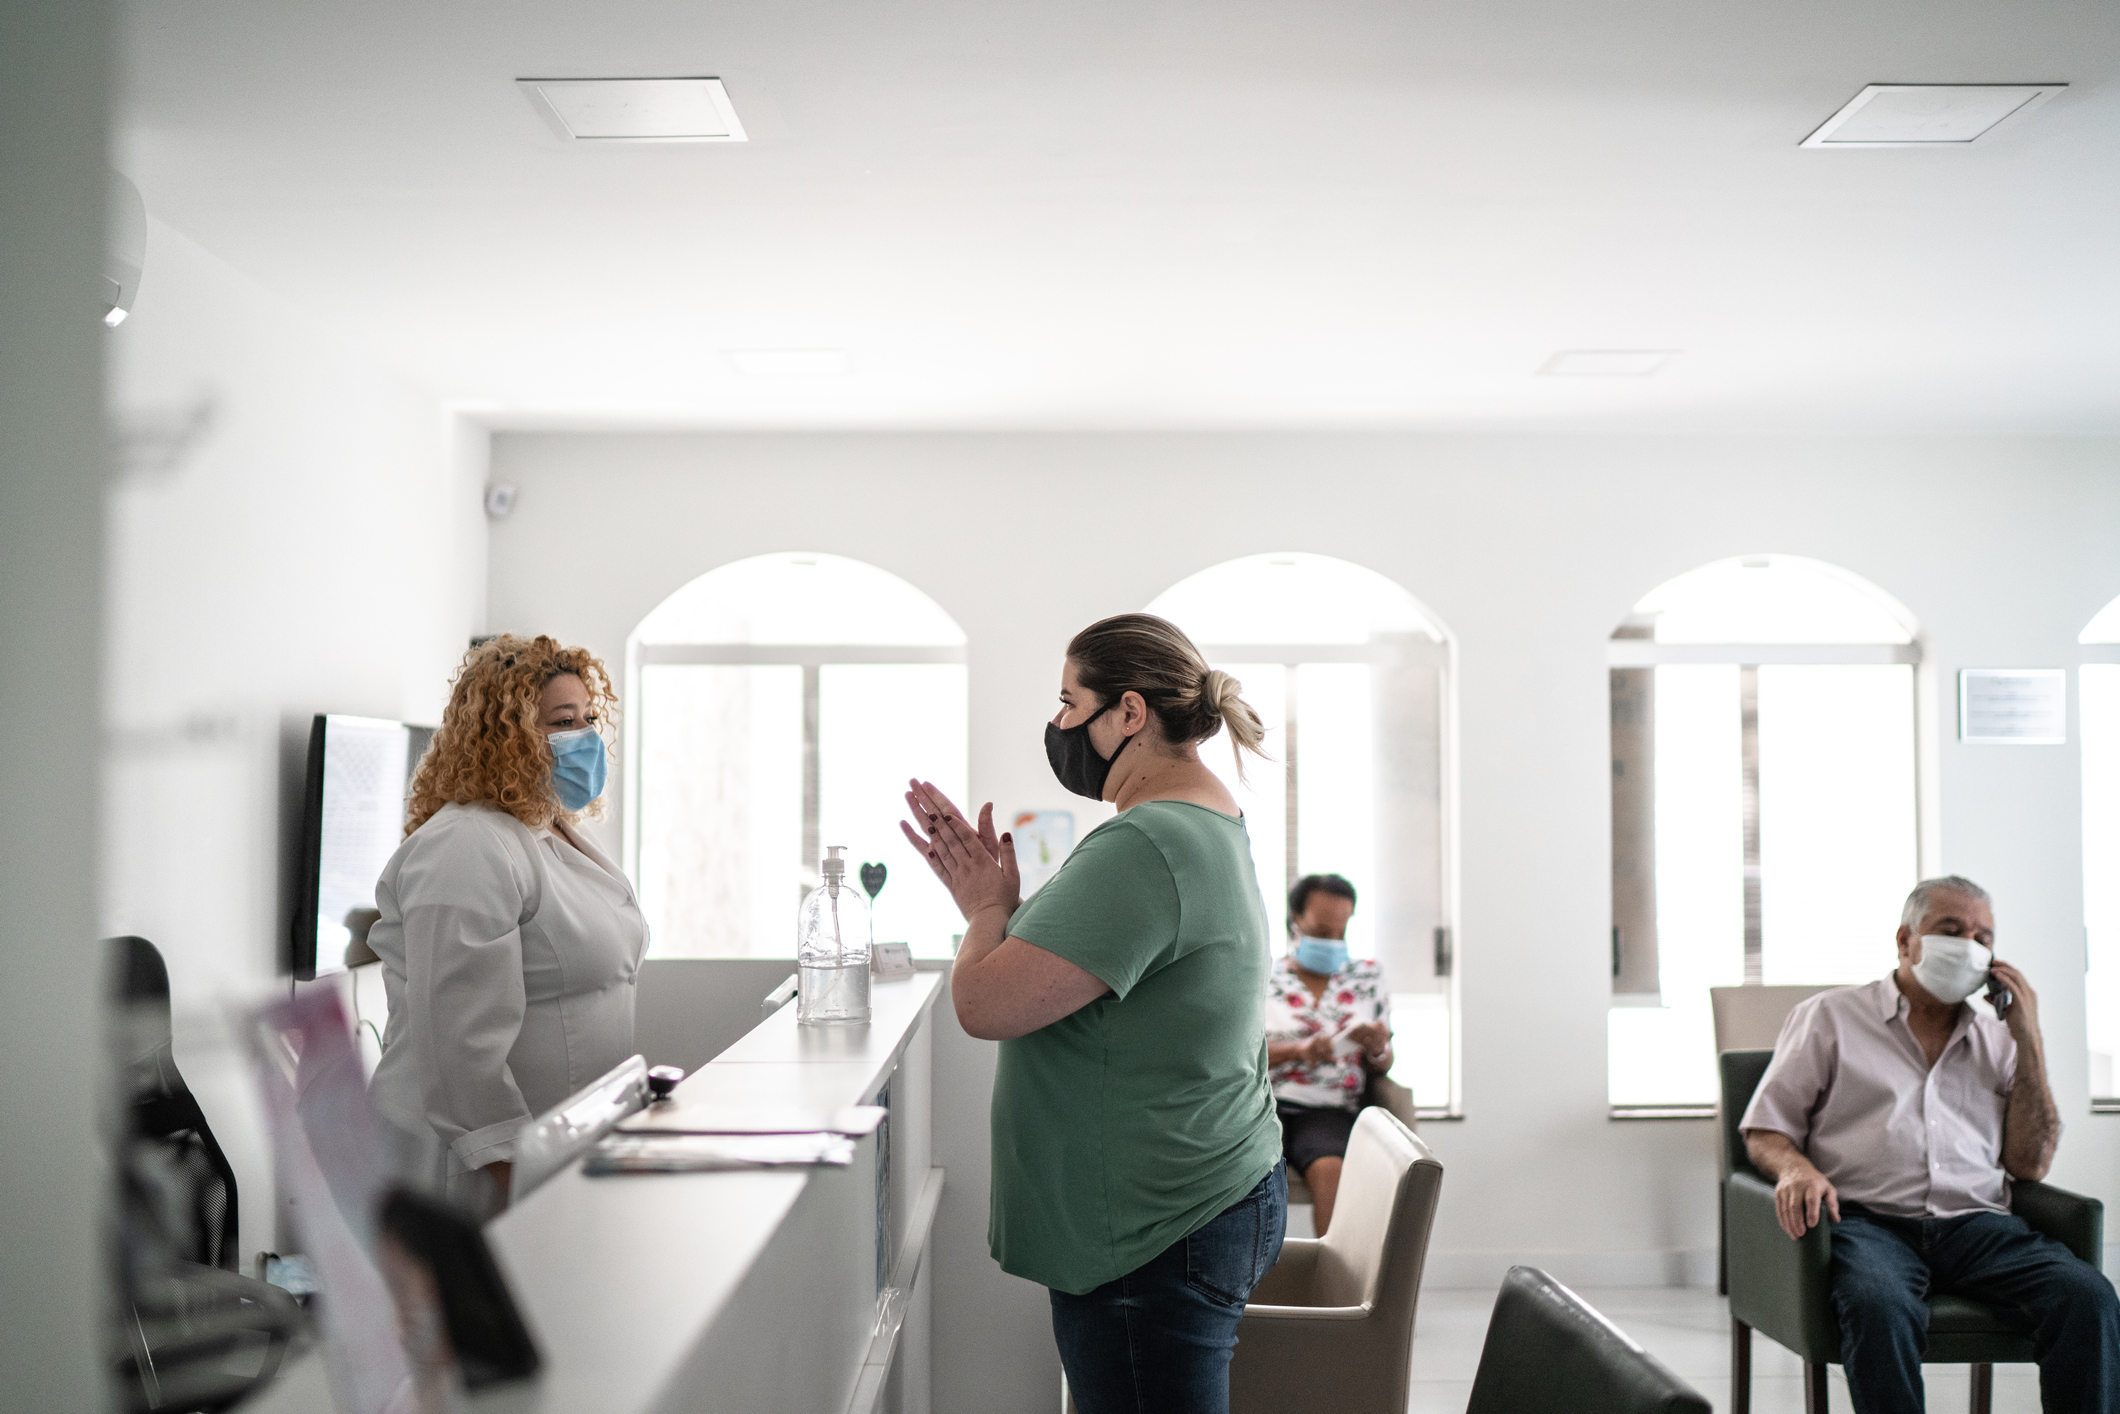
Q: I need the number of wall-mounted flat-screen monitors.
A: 1